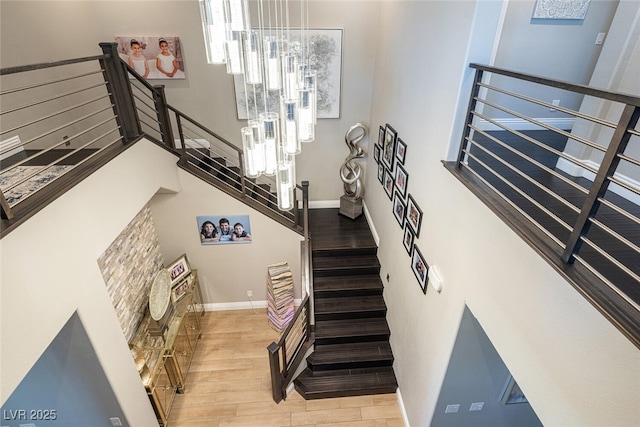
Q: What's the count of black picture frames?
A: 11